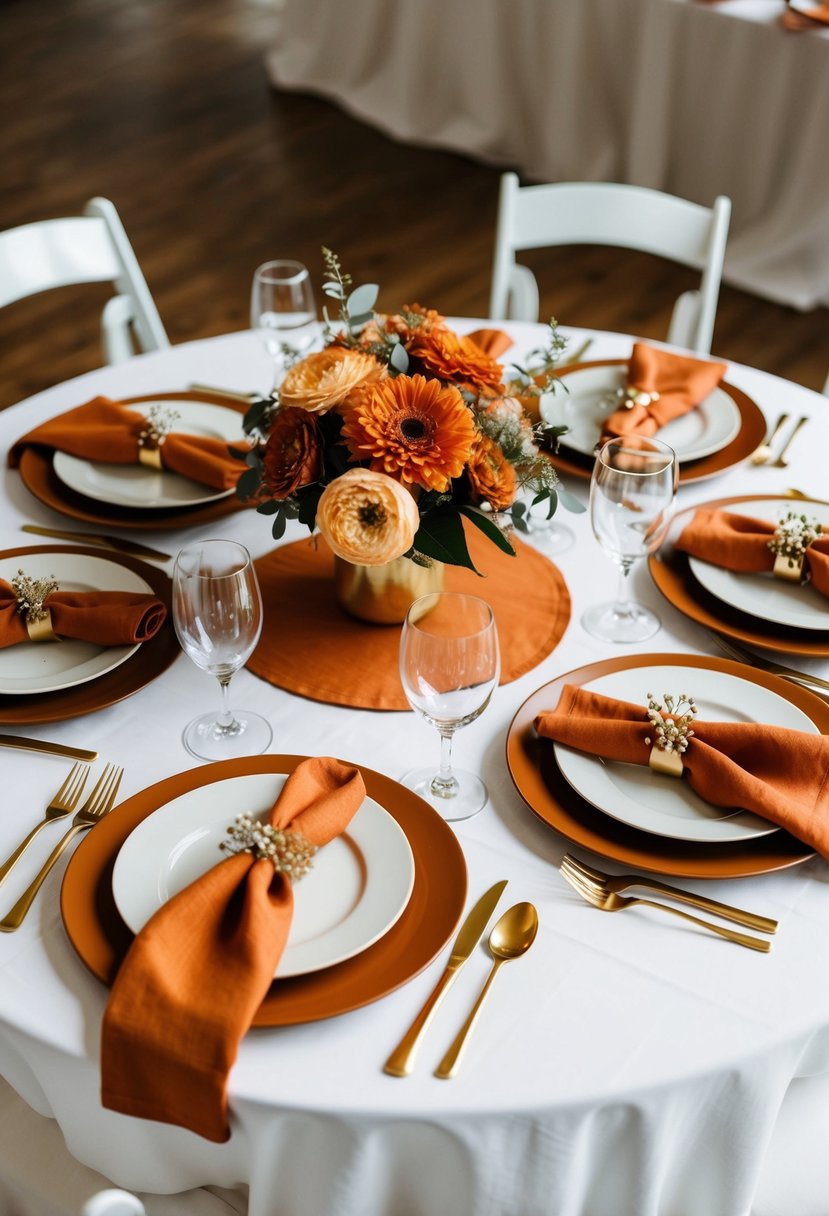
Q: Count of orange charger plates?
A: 6